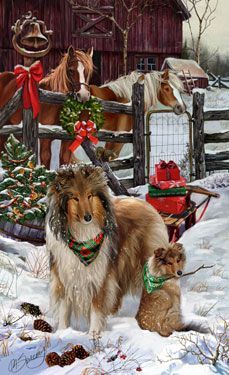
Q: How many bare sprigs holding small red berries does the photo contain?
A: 1